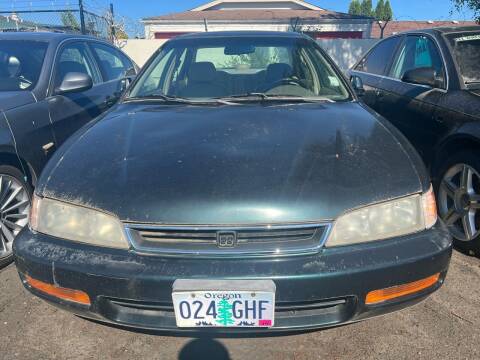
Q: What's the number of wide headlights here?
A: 2